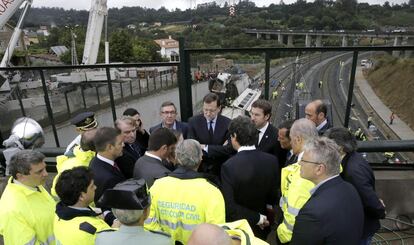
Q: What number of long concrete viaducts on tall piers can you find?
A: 1